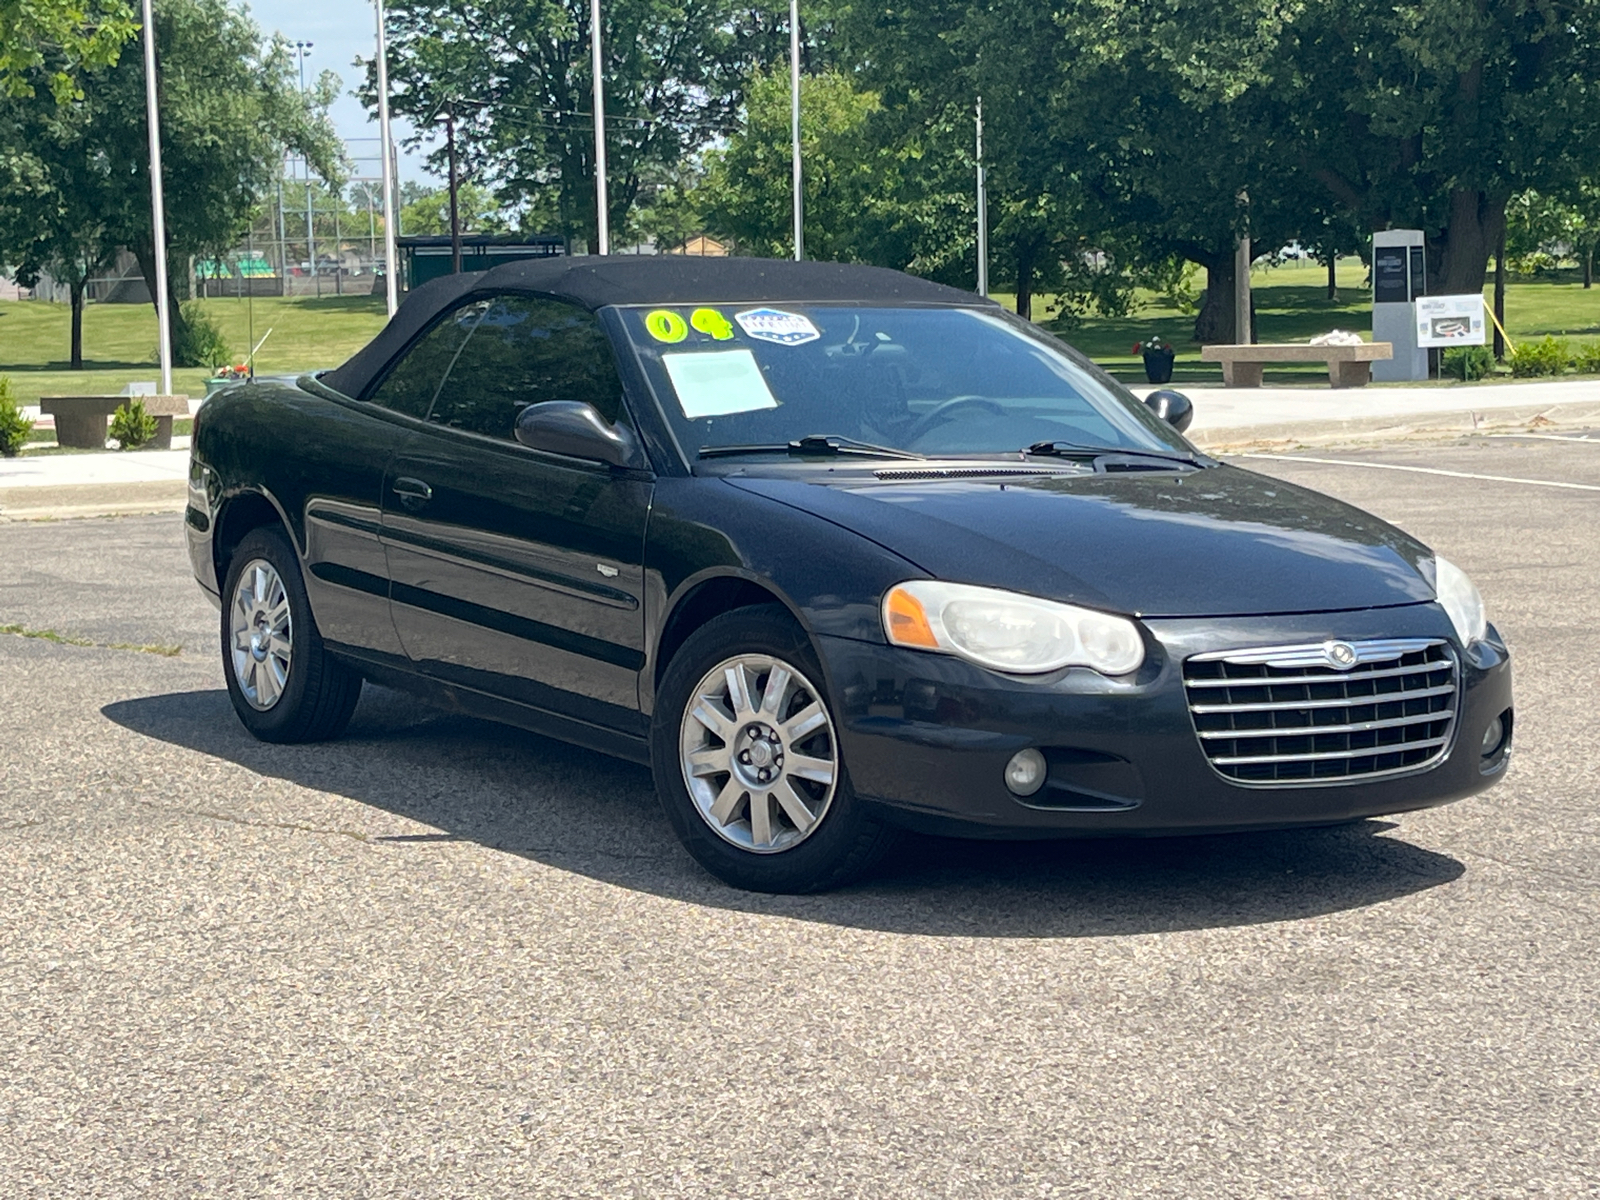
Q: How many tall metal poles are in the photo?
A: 5